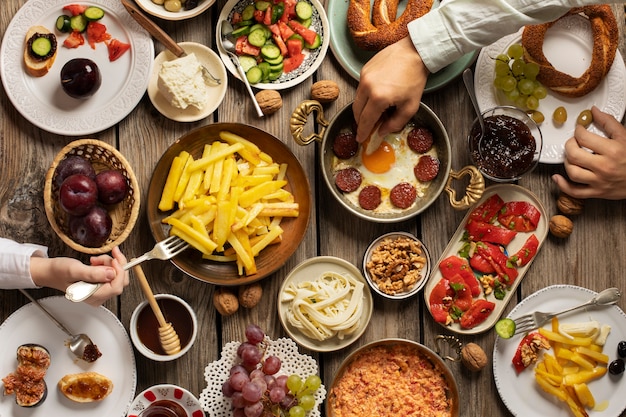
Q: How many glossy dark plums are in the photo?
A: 5